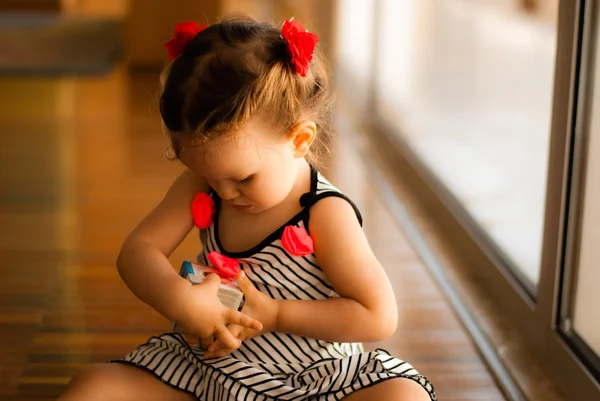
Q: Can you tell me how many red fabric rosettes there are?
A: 5